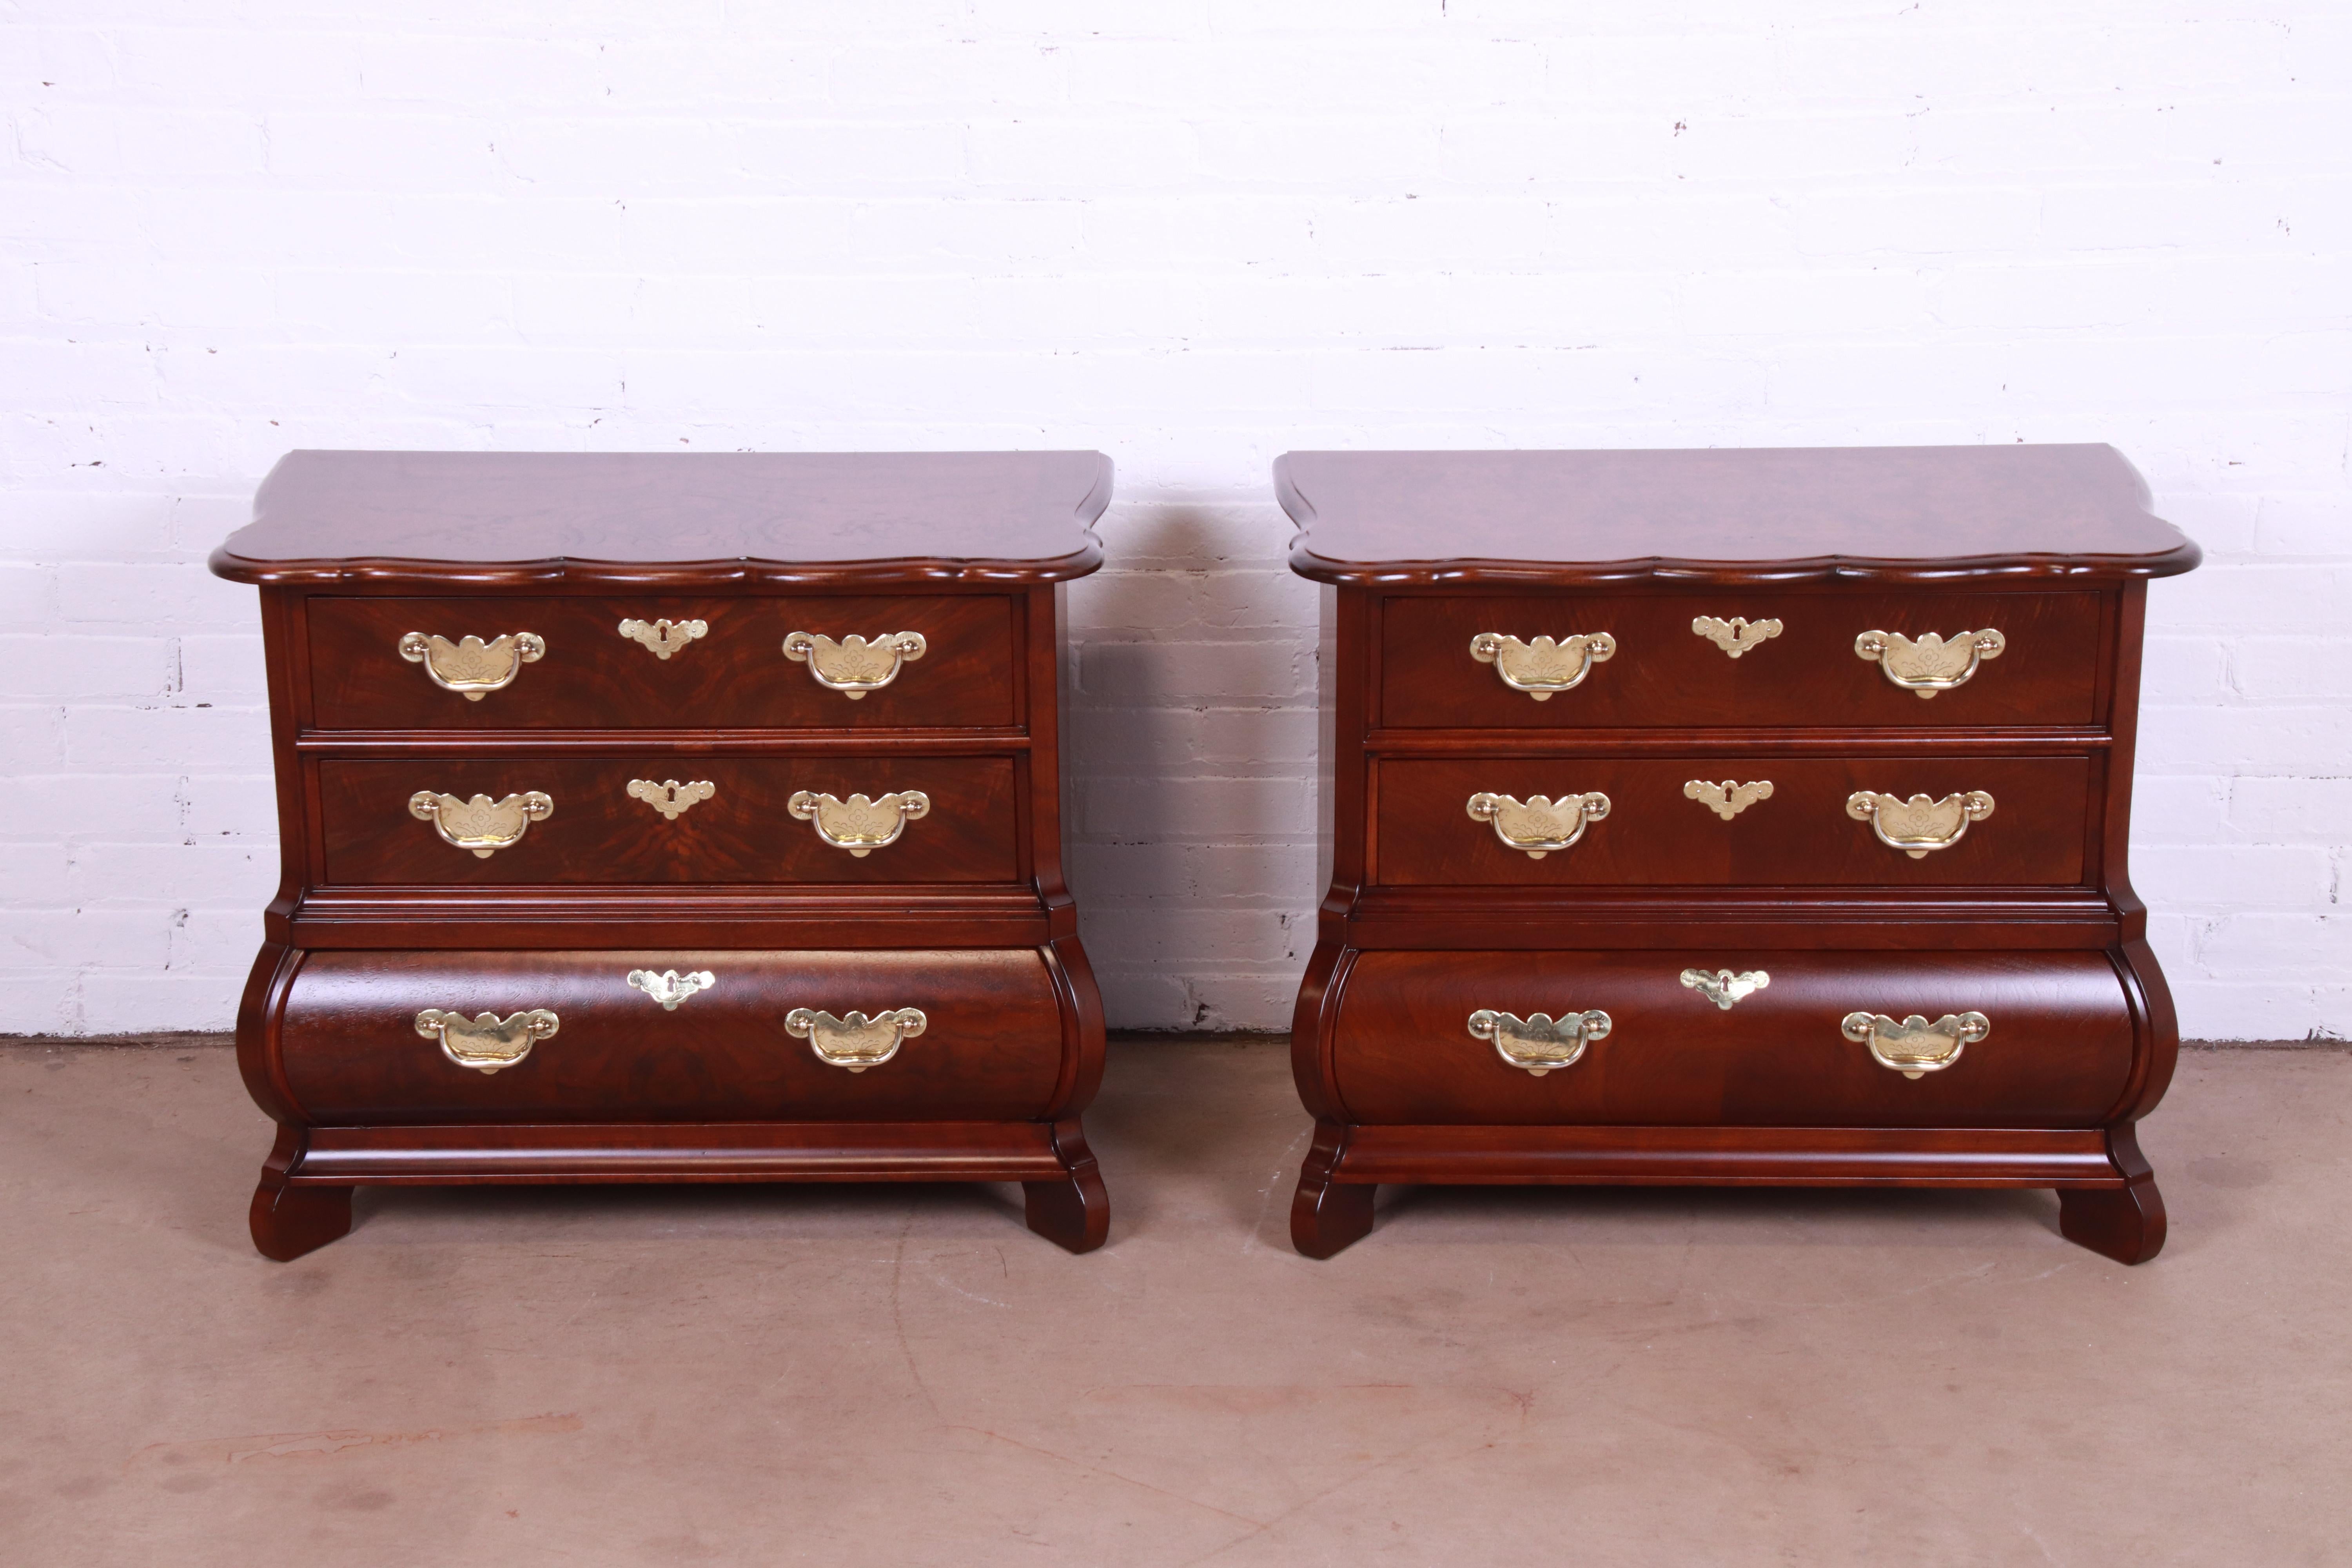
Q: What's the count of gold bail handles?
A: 12